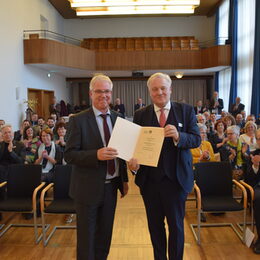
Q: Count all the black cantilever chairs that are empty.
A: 3